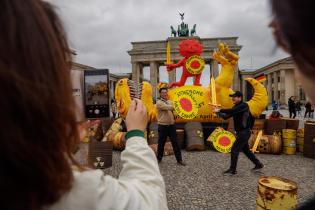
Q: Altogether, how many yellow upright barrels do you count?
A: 3